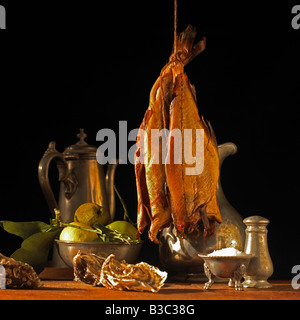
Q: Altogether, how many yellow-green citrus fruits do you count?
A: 3